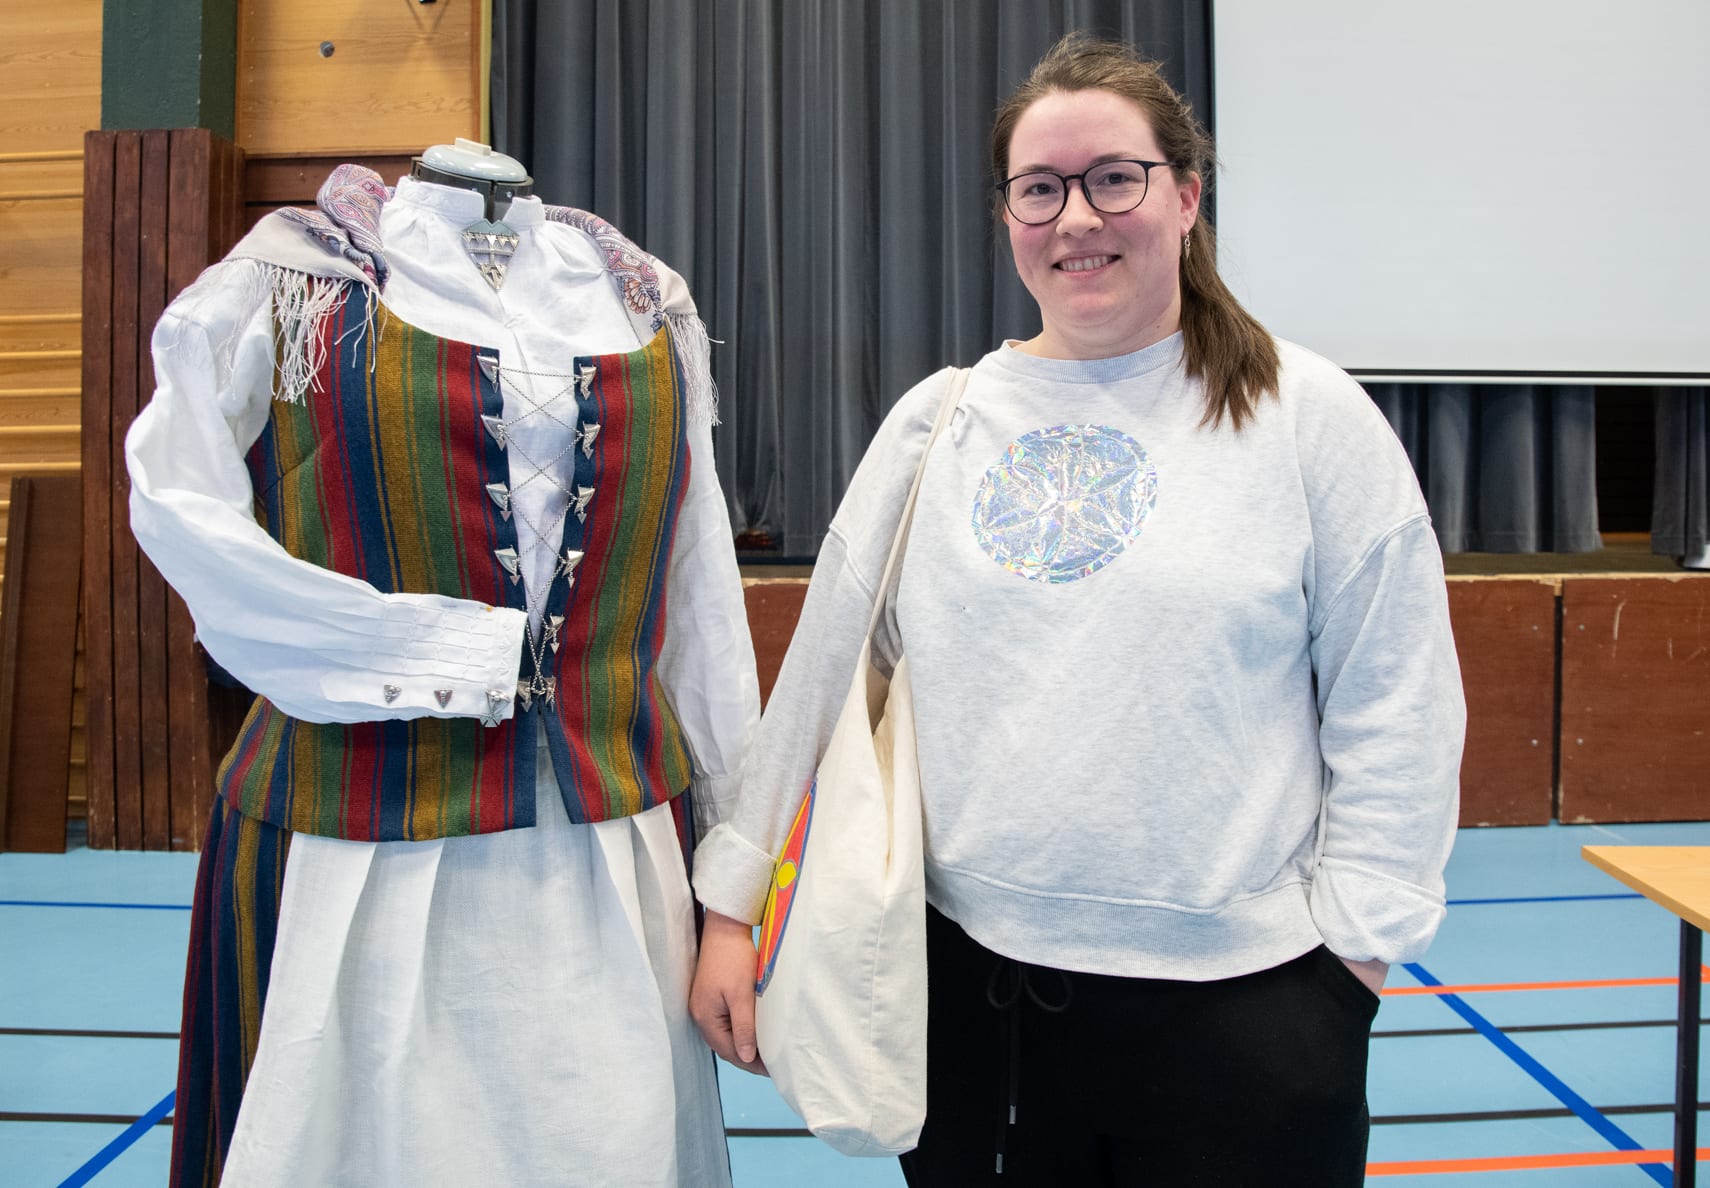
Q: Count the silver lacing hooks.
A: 11